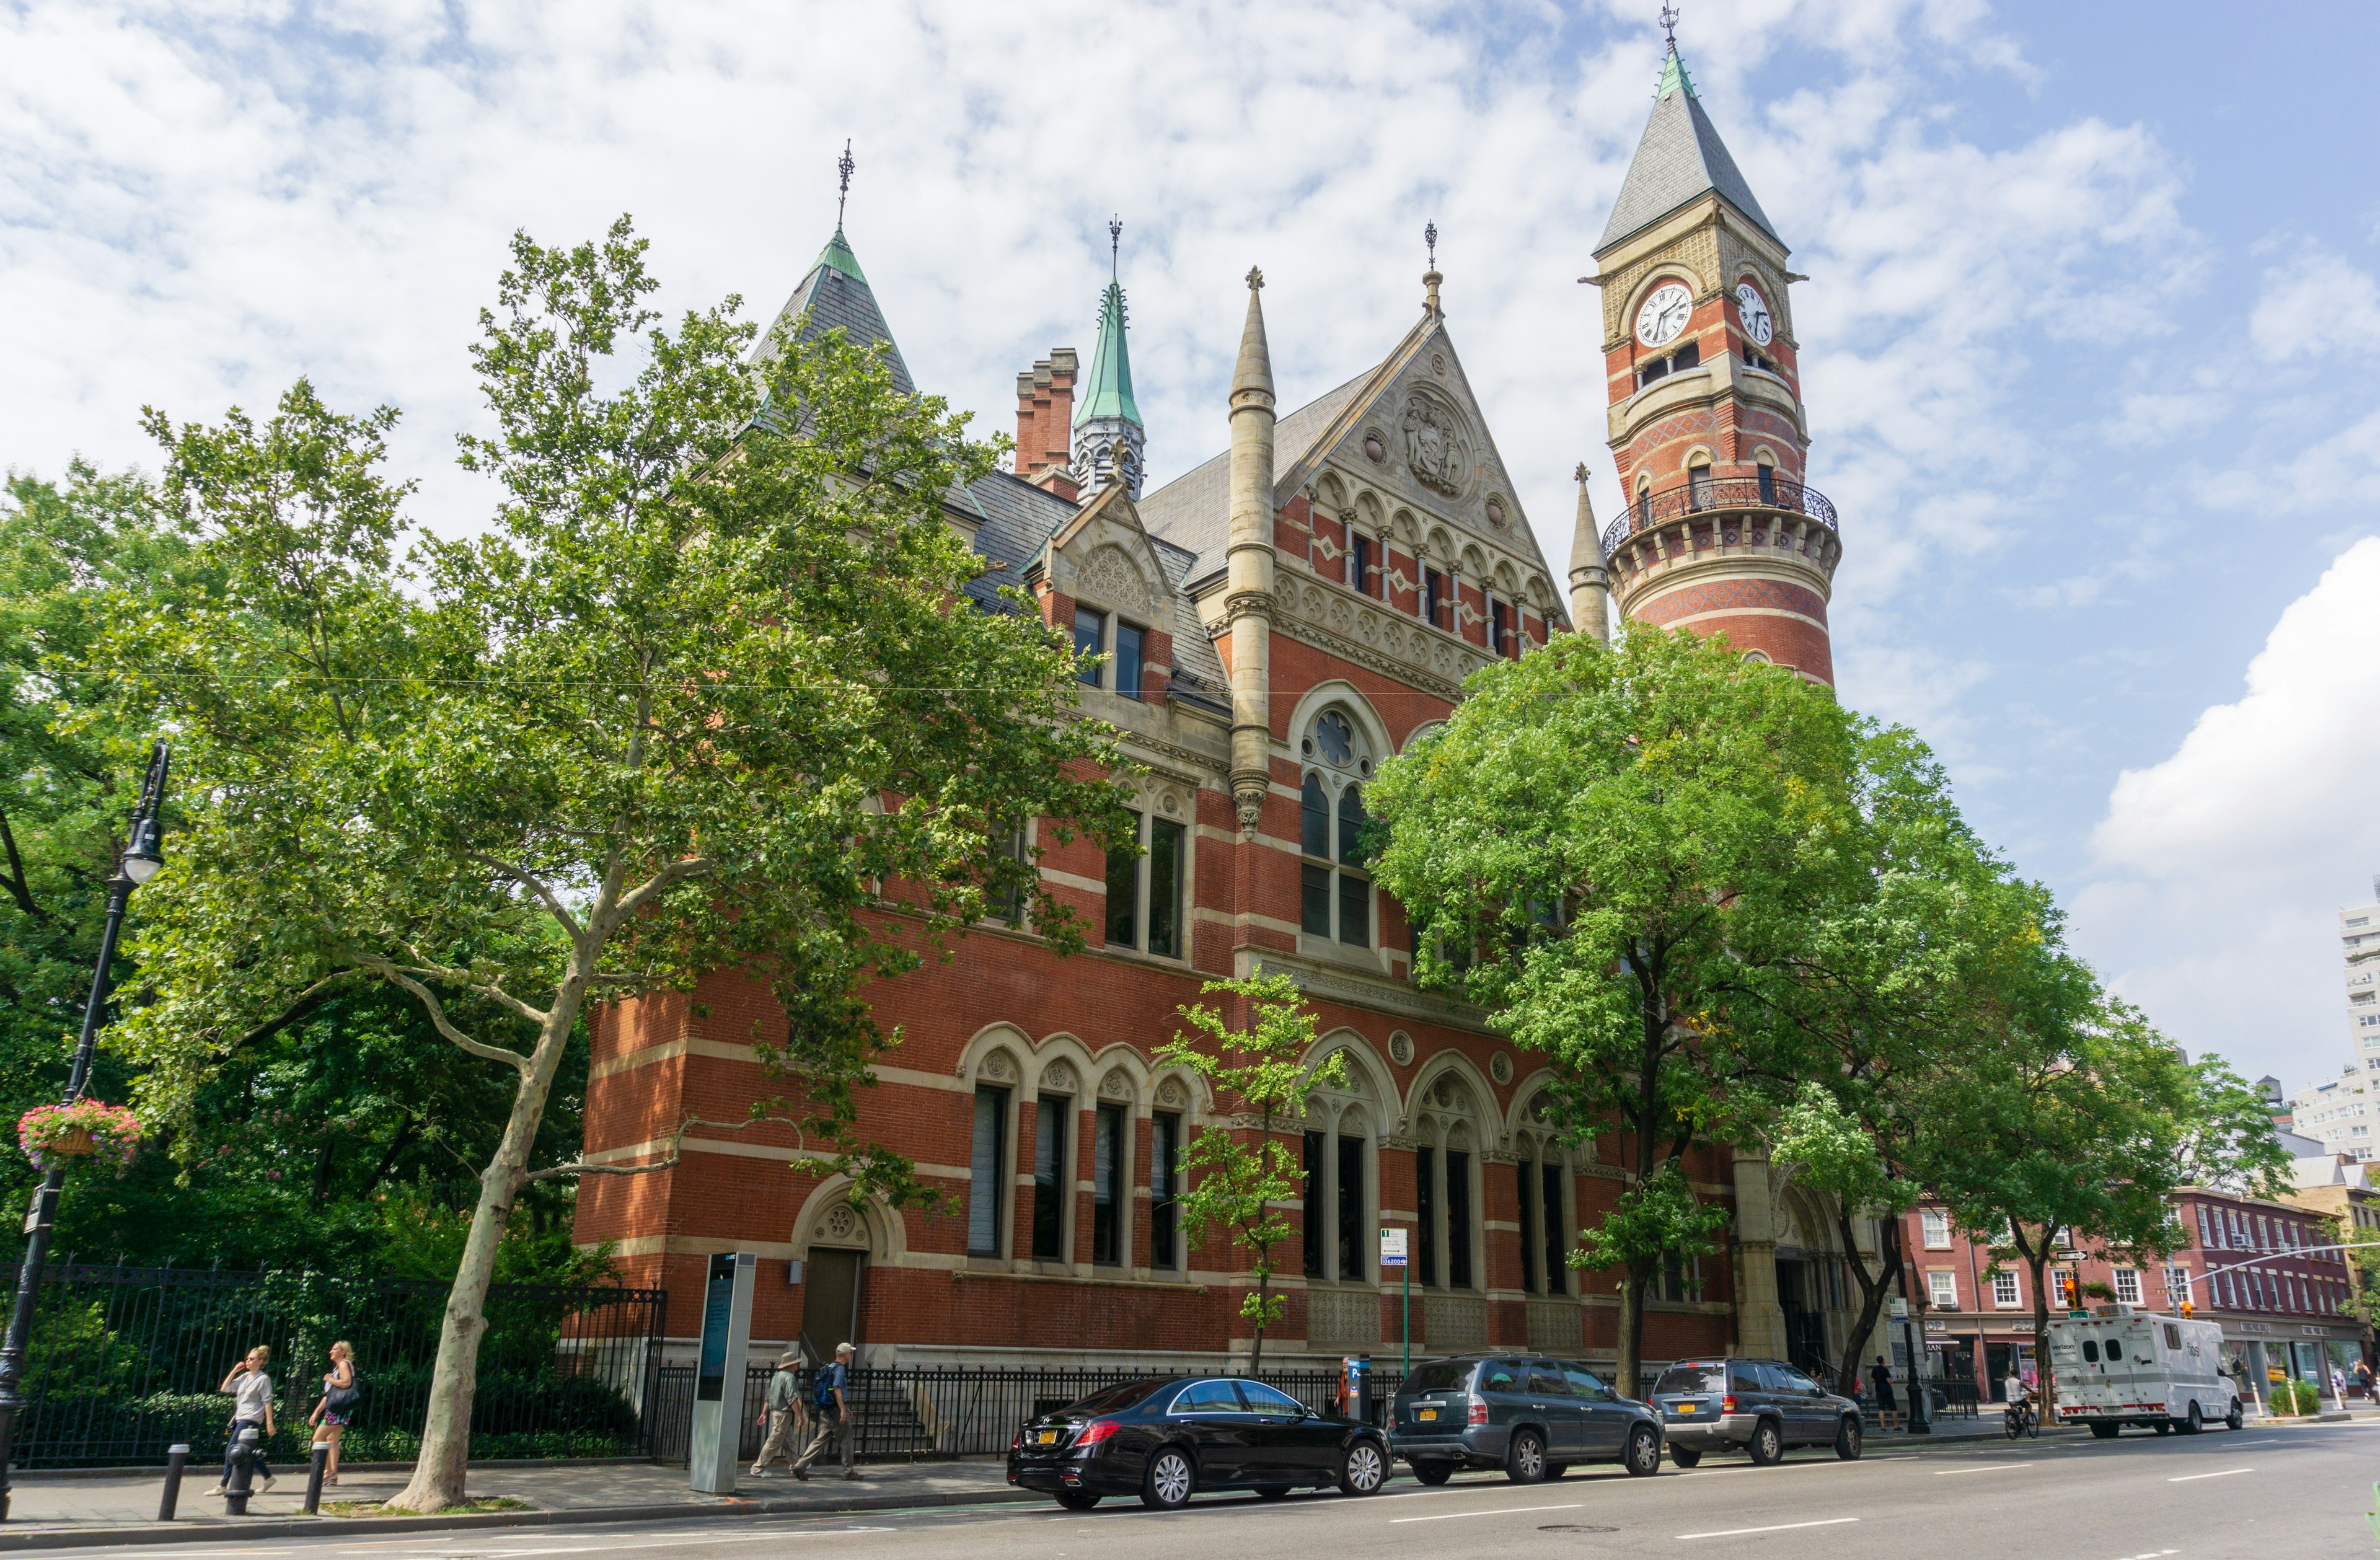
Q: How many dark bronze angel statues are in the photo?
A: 0